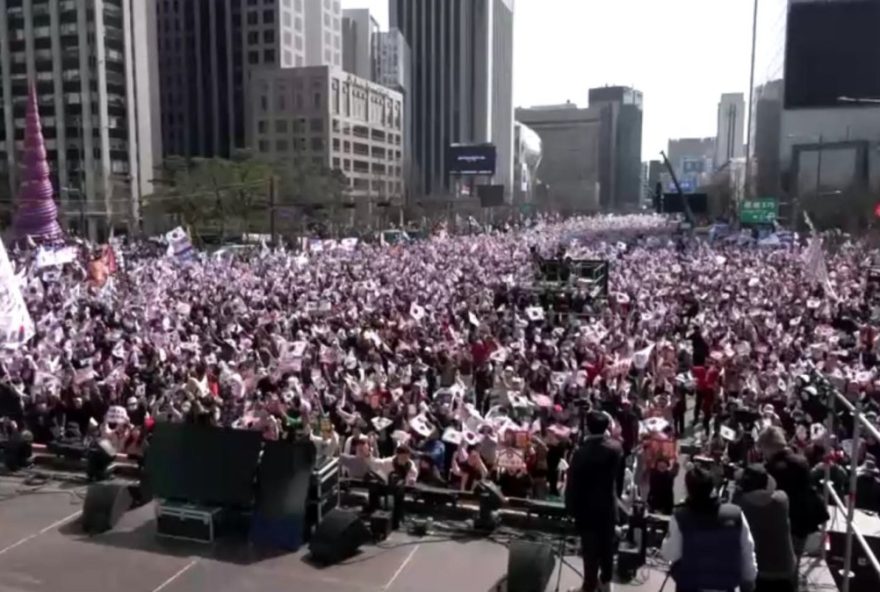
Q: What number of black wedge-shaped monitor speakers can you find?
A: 3